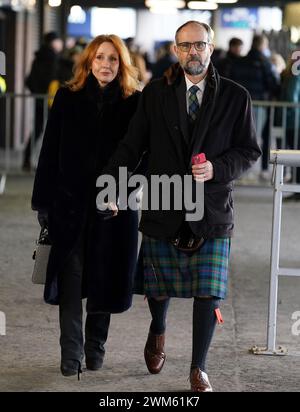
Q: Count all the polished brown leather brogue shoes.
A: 2